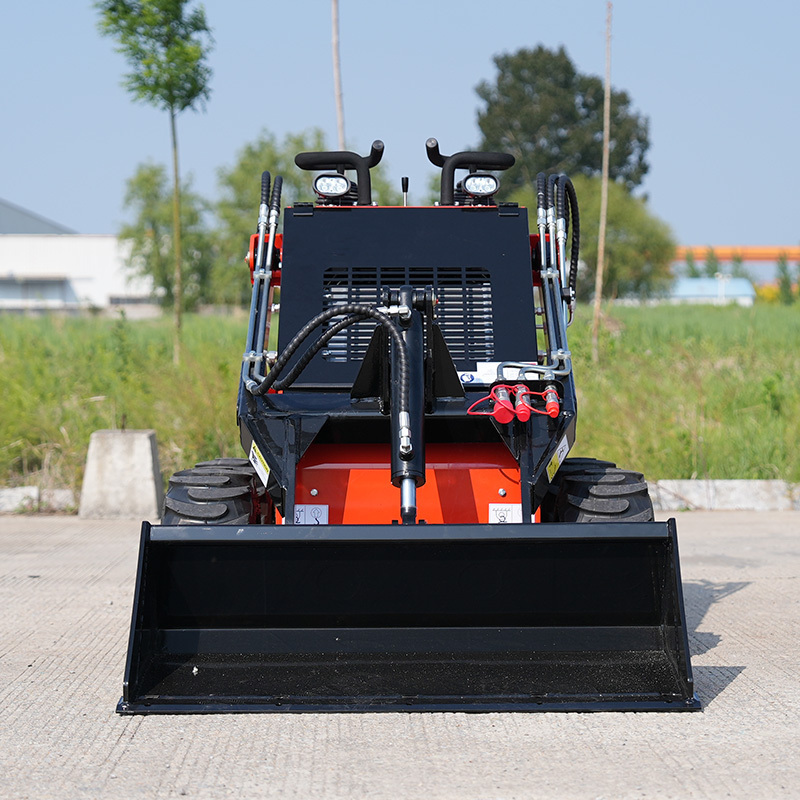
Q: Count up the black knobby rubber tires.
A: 2